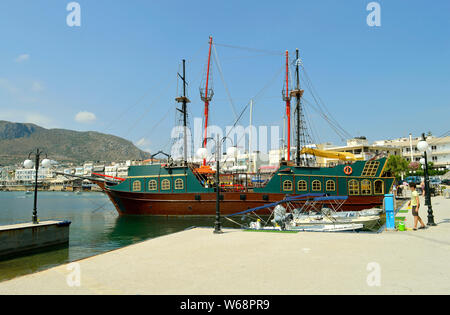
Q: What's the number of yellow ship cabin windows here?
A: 12